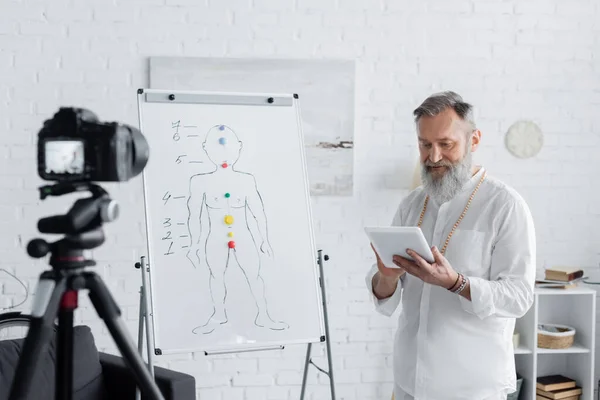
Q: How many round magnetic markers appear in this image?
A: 7